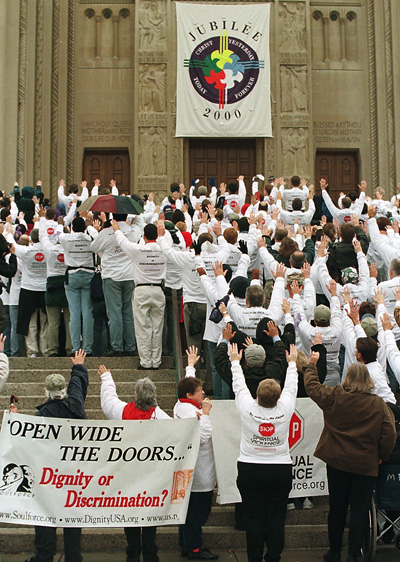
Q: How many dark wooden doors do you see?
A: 3